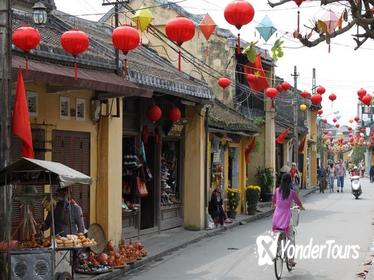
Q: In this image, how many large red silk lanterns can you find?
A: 5